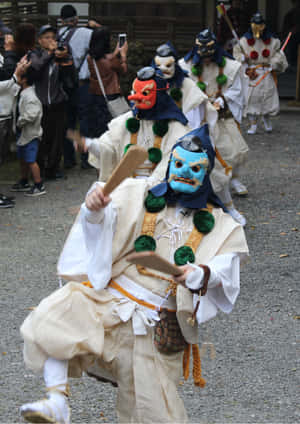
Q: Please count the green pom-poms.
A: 13